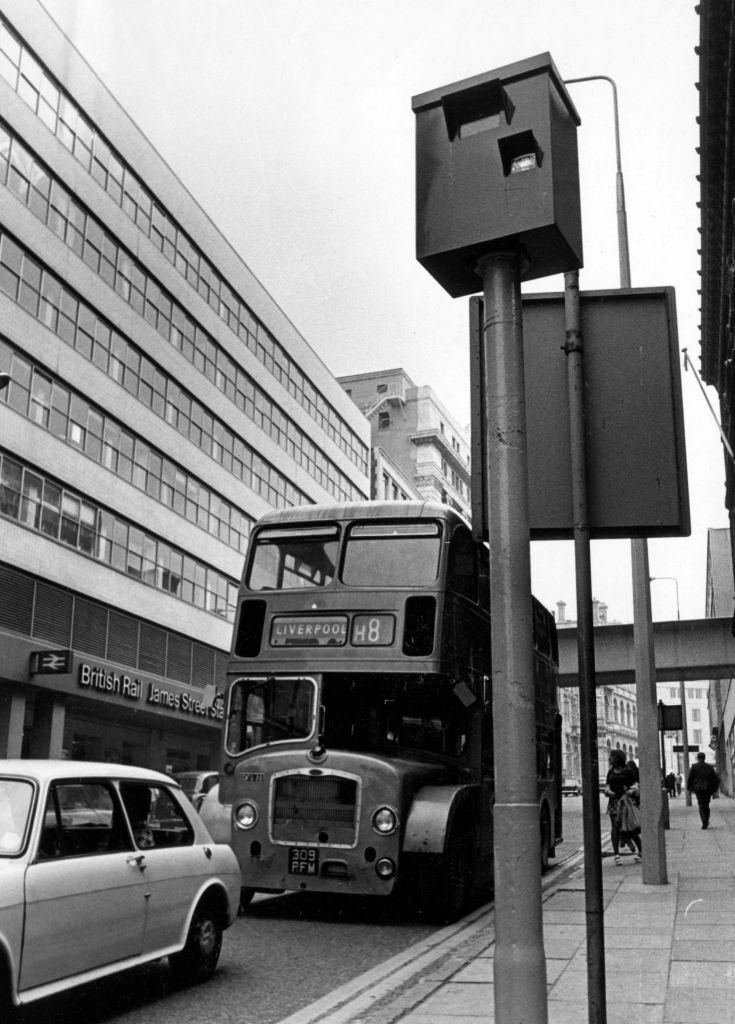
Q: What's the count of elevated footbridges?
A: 1